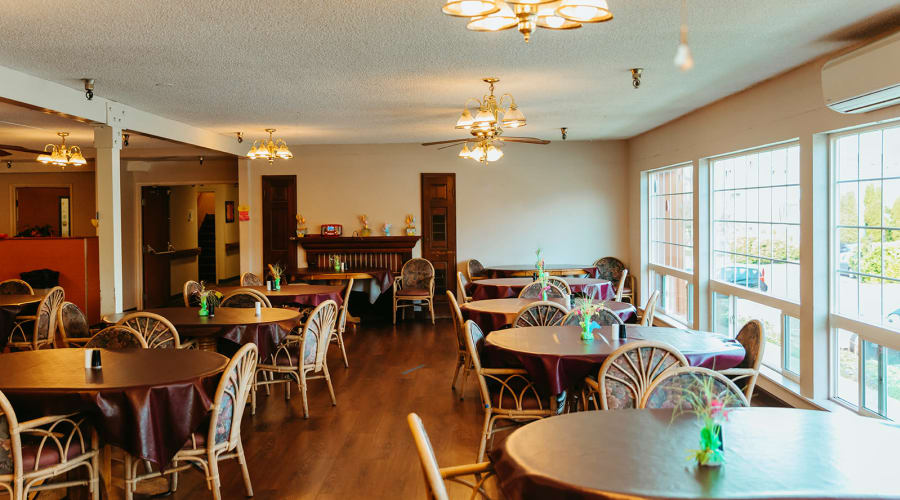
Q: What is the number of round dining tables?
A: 10